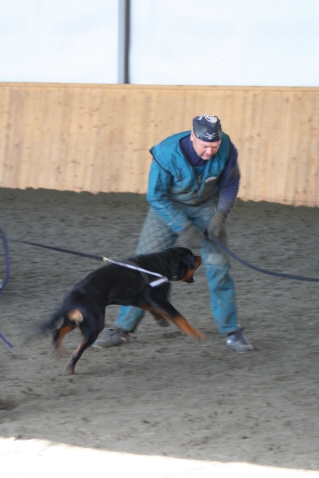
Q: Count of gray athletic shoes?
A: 2